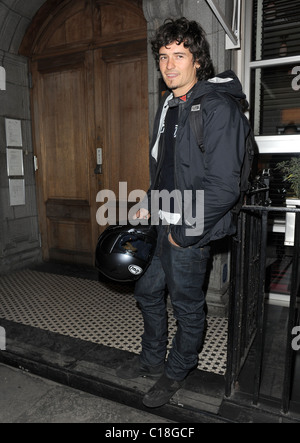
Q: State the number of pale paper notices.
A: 3